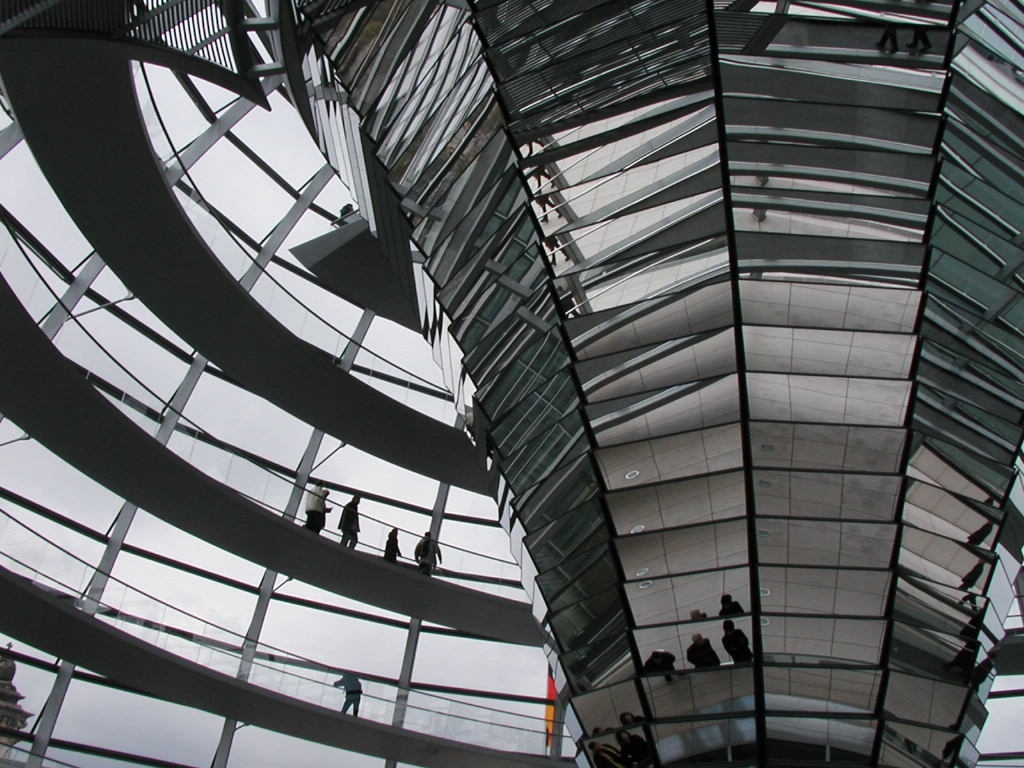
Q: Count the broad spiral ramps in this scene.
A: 3